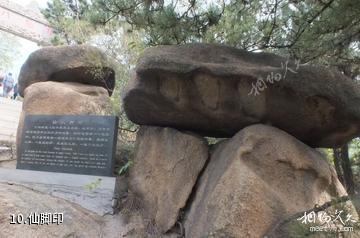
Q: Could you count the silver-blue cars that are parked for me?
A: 0